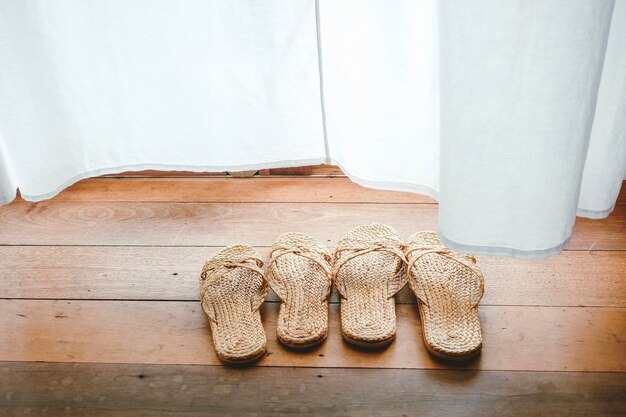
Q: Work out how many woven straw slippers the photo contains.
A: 4